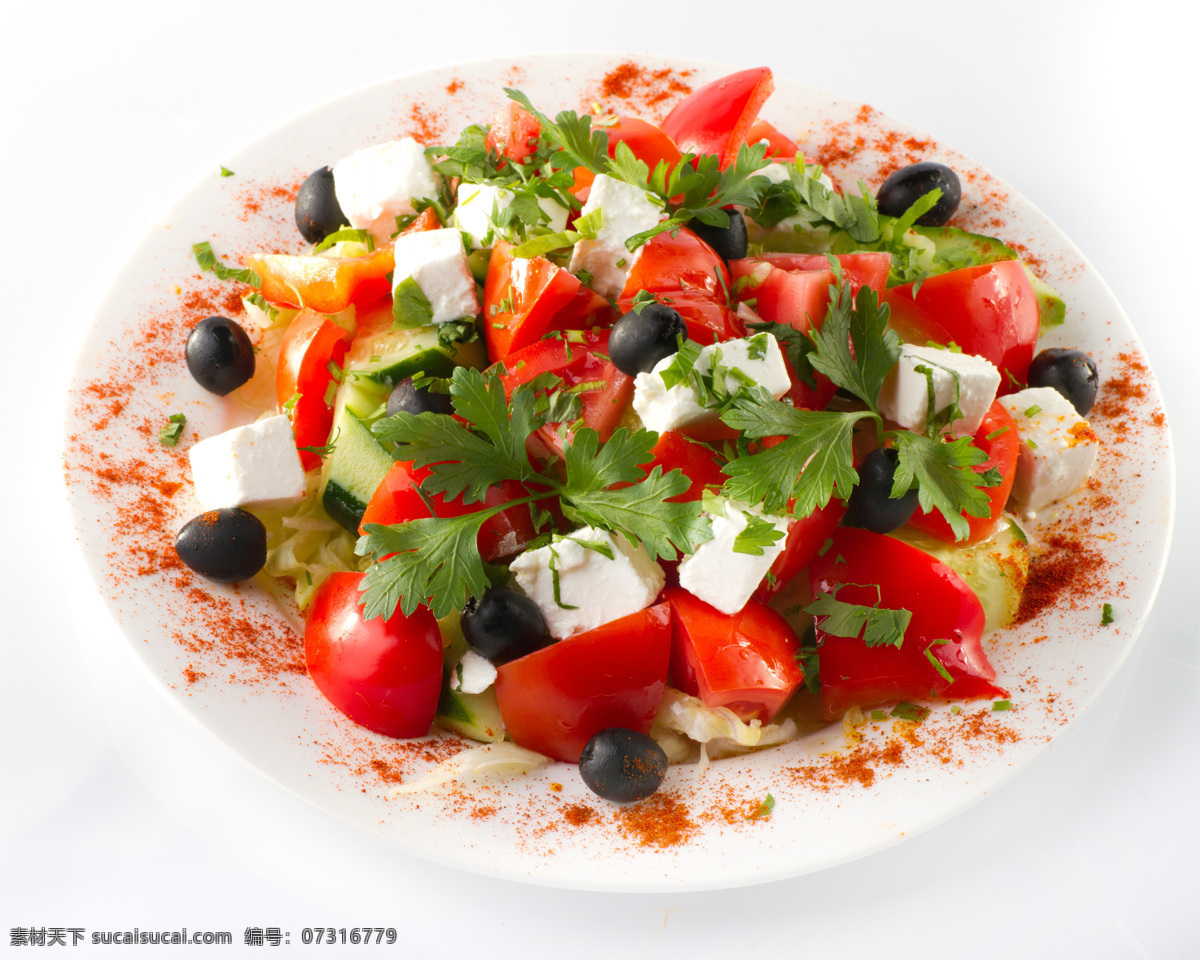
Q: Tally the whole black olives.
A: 11